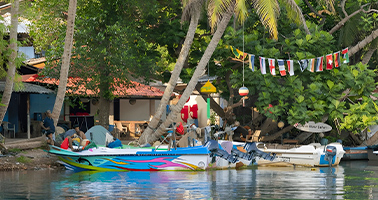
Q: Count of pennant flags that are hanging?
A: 12